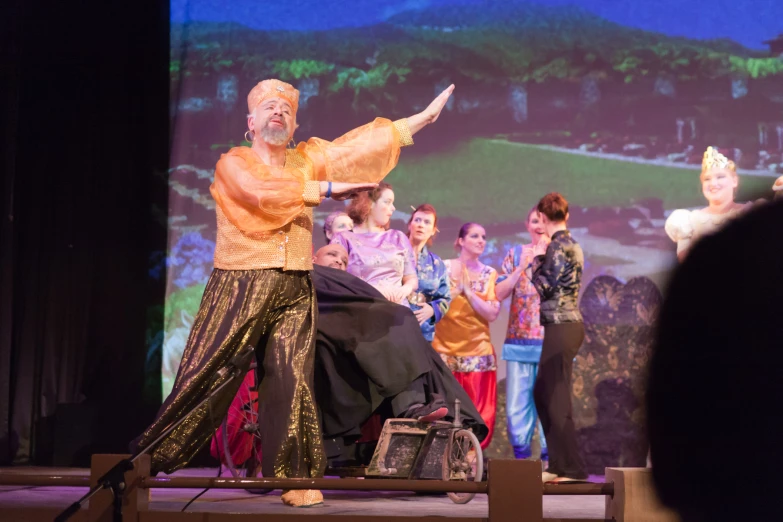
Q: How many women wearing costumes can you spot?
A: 7